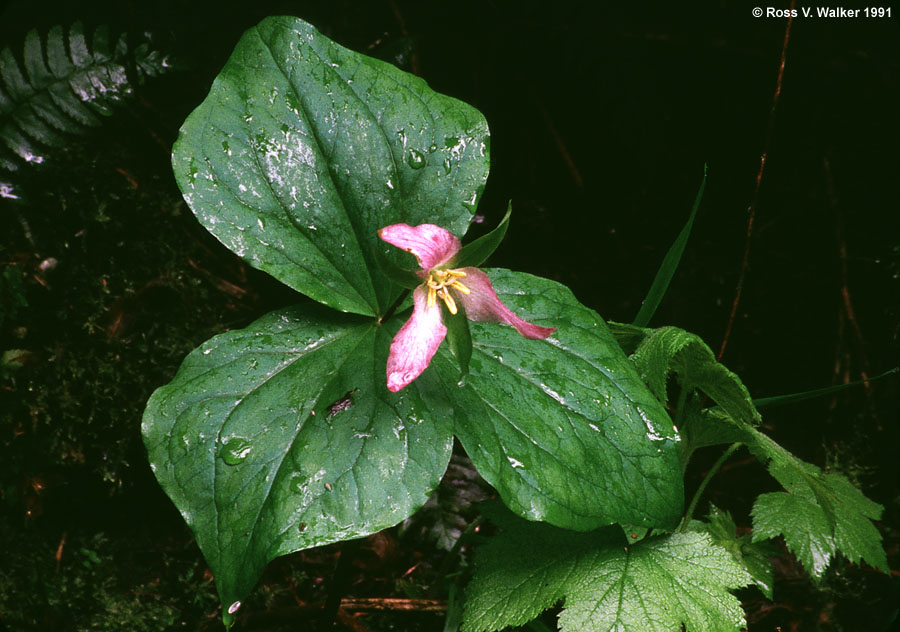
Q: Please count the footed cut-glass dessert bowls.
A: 0